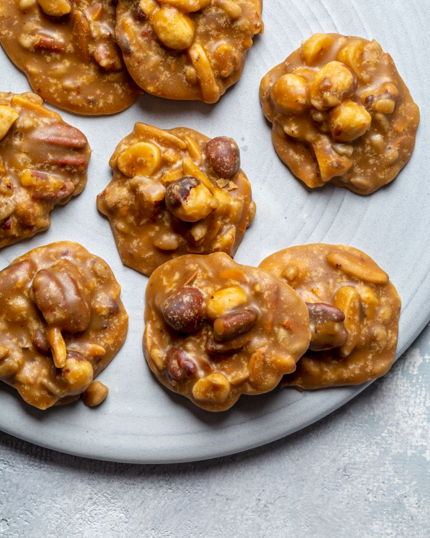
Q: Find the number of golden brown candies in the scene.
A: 8